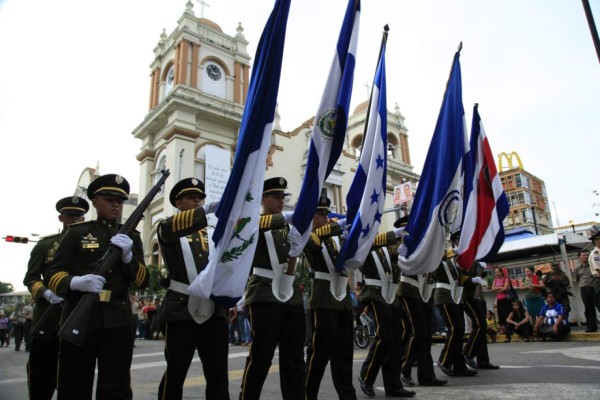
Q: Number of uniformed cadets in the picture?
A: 9